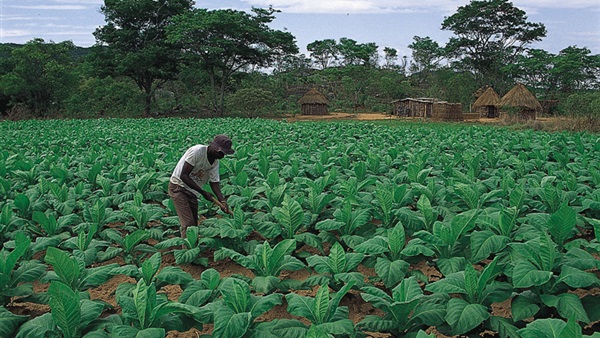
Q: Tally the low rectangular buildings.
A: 1